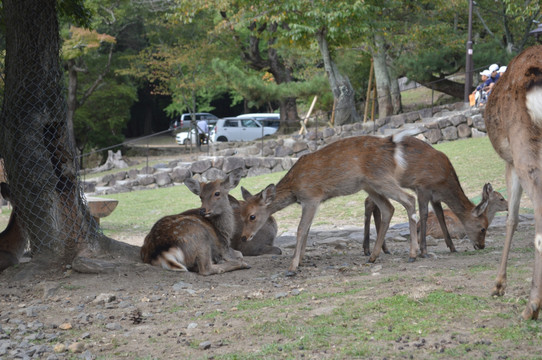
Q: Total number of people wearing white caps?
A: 3